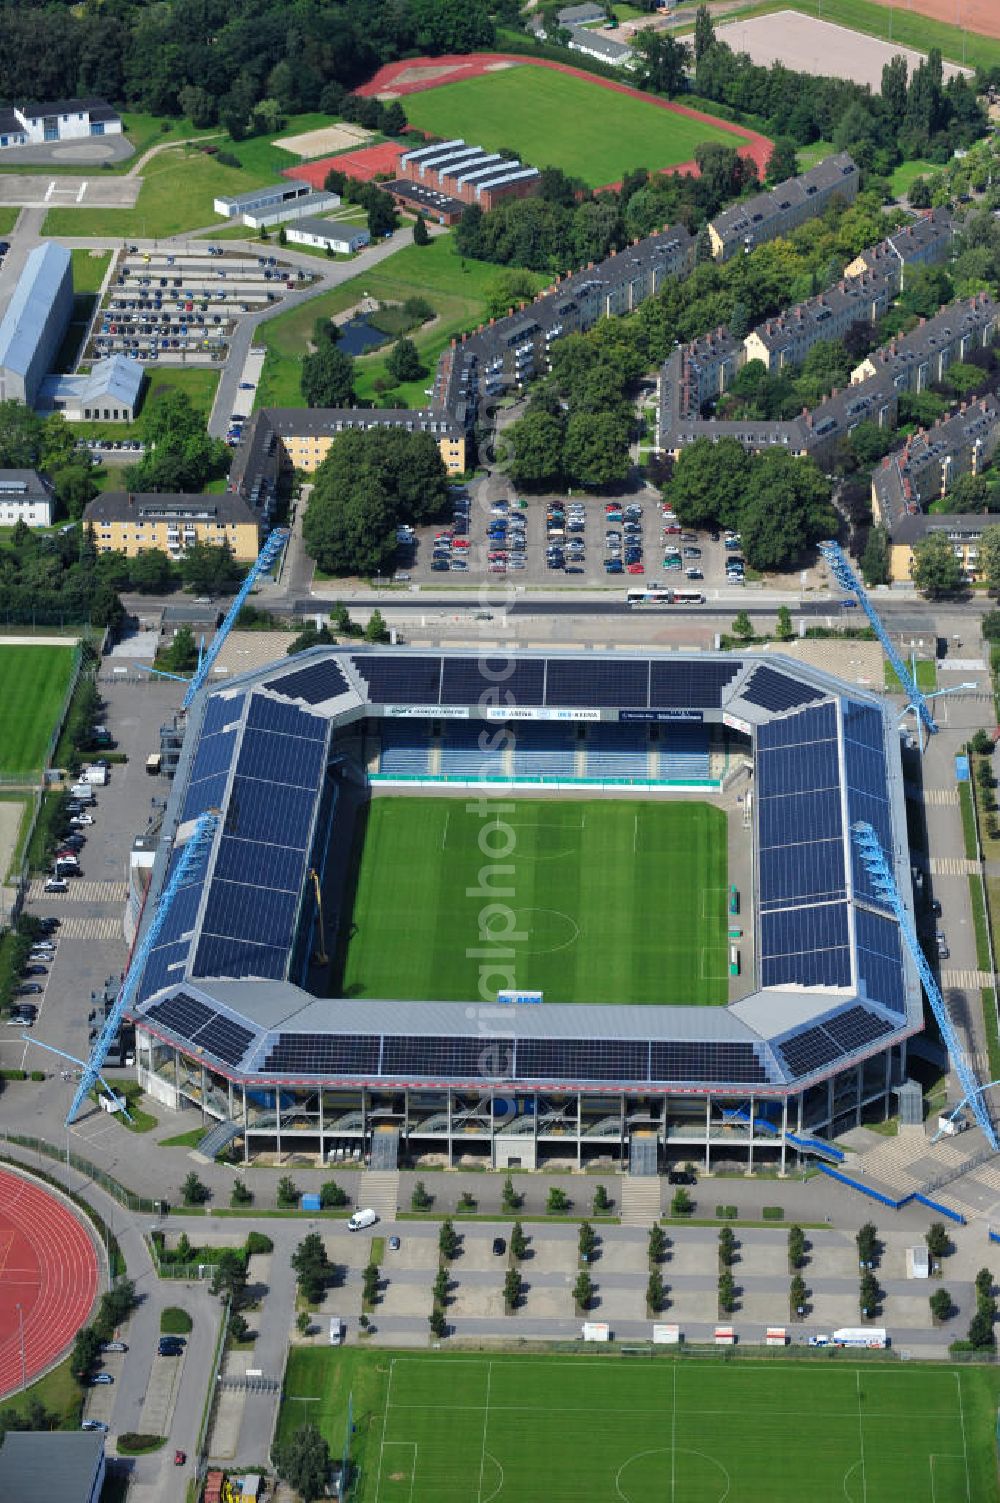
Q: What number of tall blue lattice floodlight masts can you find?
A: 4